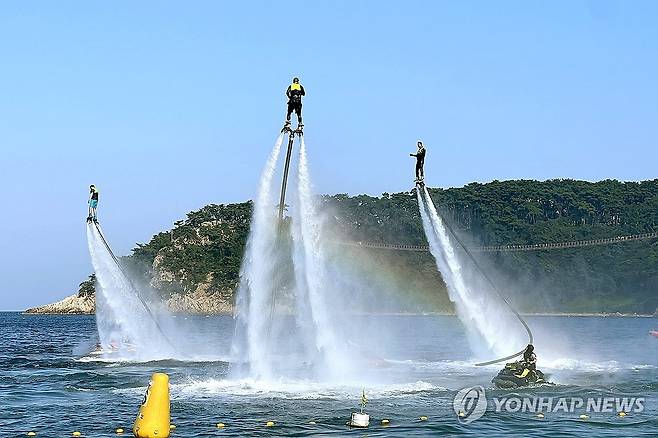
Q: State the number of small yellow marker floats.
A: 13